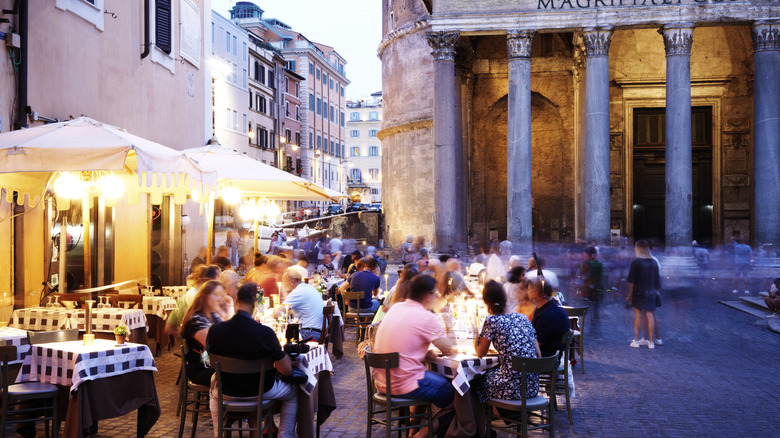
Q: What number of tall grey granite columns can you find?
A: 5